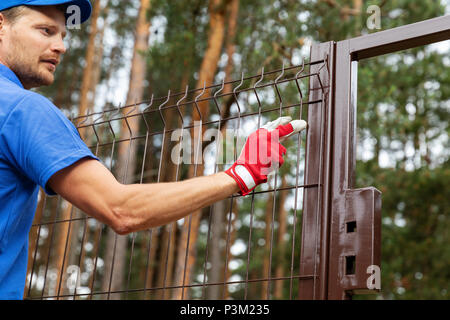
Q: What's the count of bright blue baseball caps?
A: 1